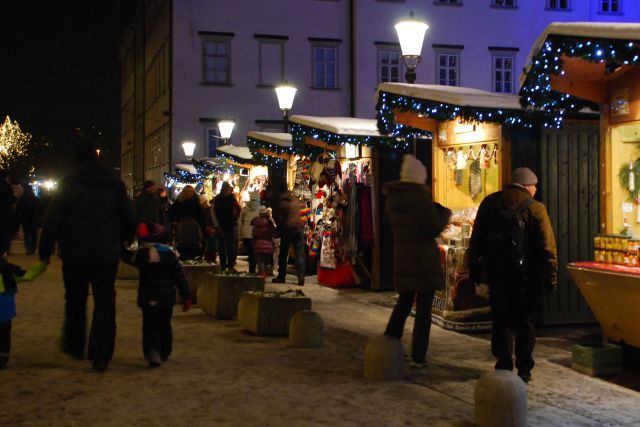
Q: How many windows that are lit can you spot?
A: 0